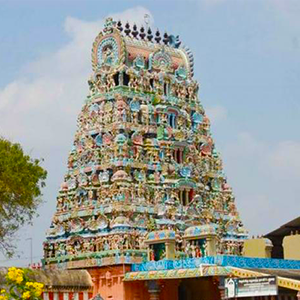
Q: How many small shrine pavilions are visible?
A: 2